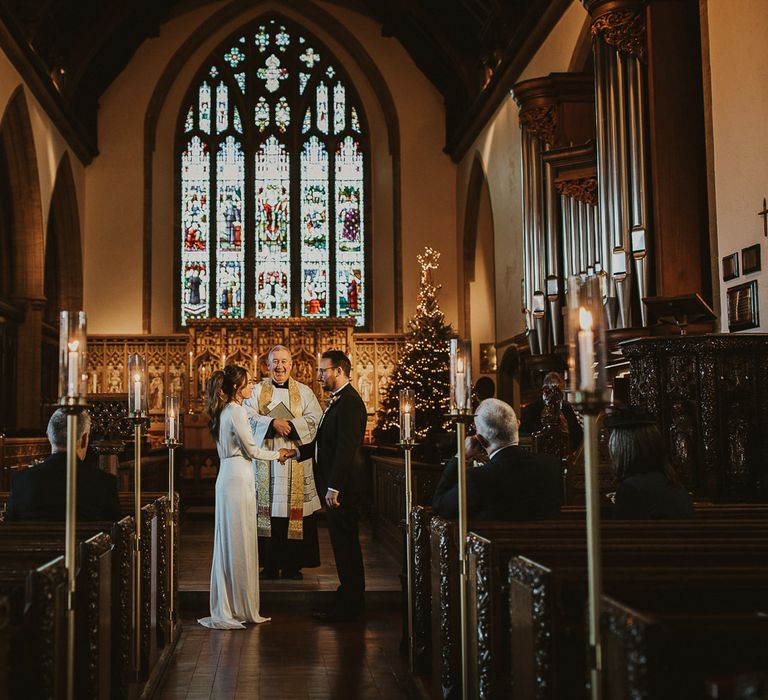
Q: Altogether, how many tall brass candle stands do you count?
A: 6